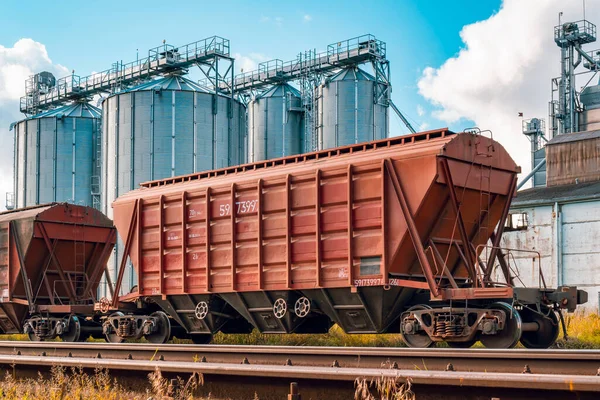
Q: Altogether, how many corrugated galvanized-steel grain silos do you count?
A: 4